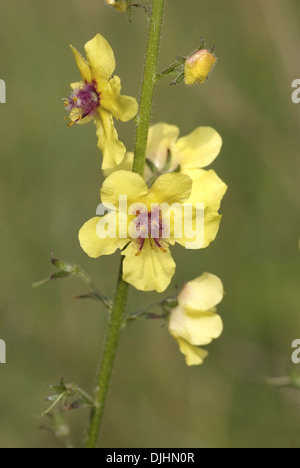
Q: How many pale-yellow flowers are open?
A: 4